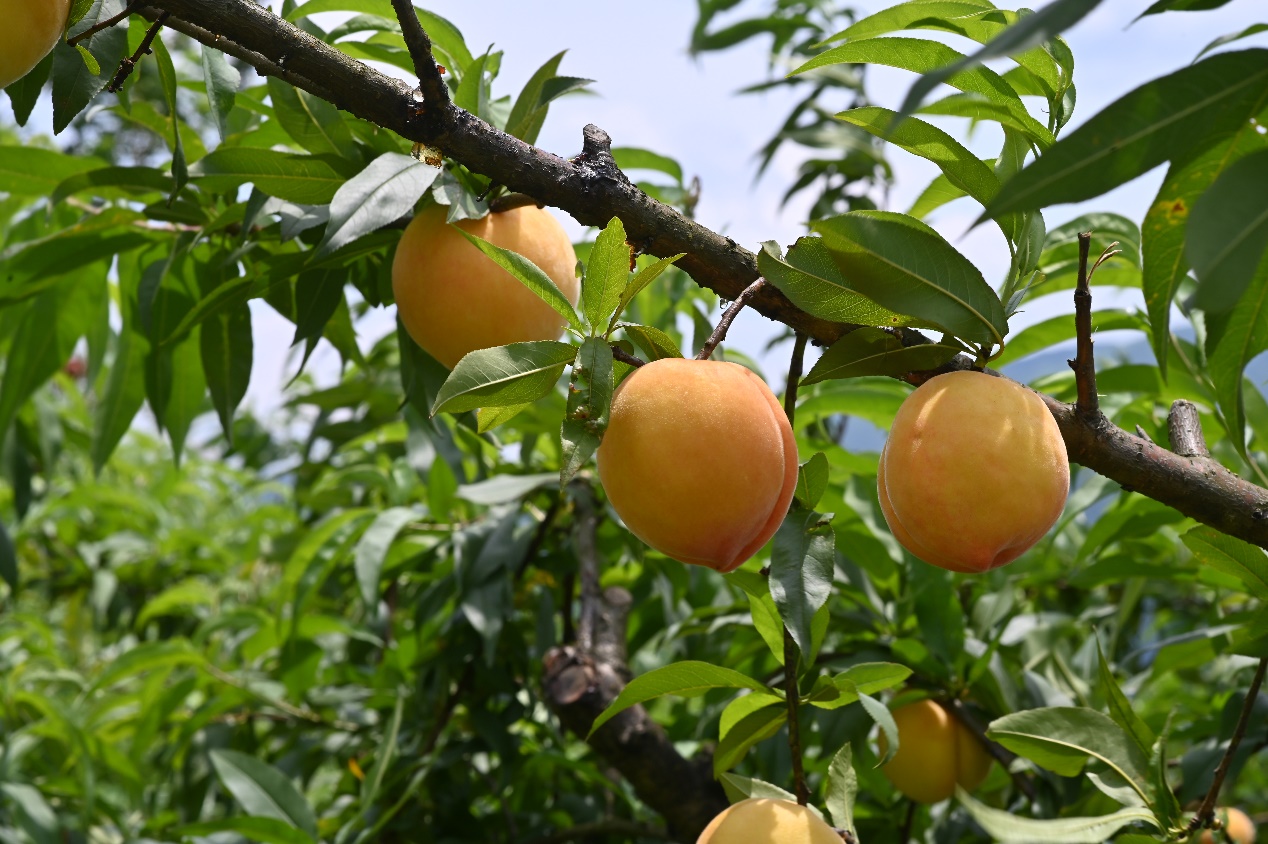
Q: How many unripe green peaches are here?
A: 0